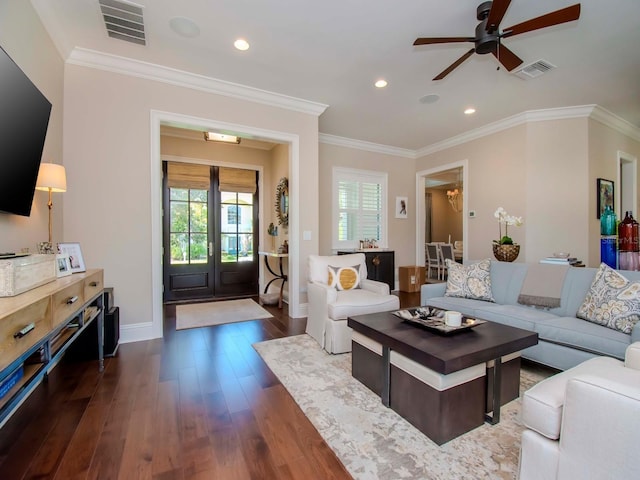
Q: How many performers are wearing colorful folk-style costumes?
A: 0